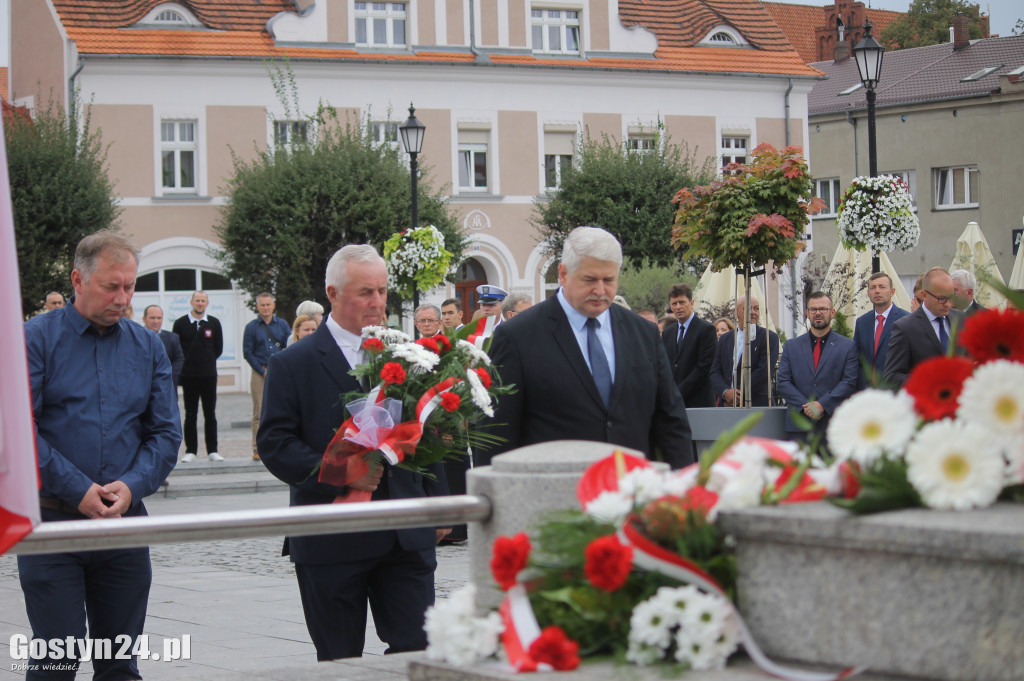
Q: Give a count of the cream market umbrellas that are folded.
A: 4